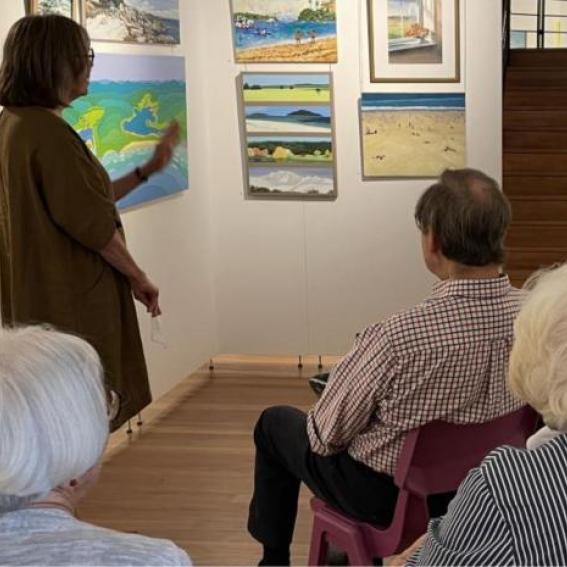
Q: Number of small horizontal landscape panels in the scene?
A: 4